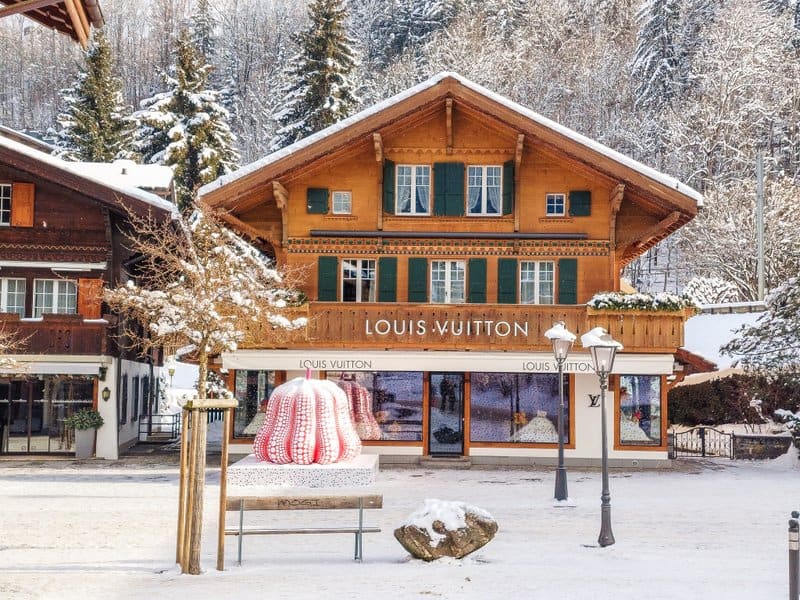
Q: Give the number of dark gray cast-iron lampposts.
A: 2